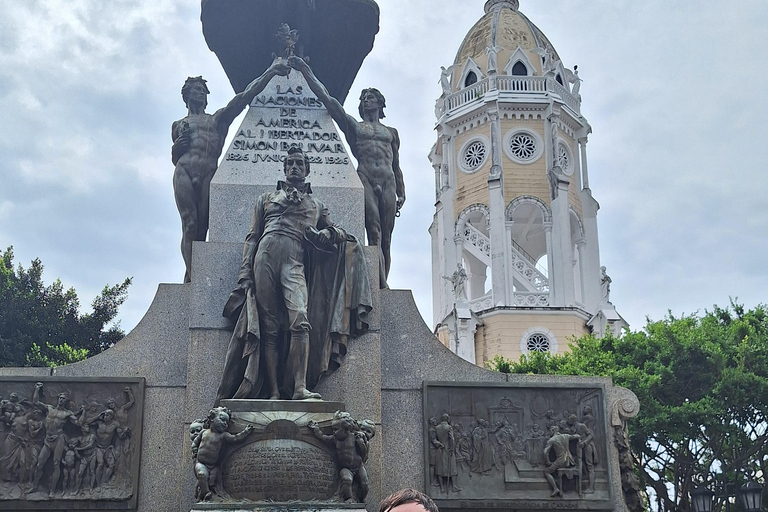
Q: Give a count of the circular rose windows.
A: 4